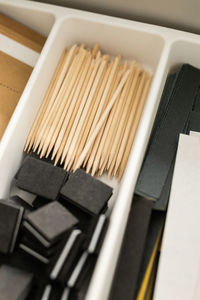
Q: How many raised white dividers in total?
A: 2